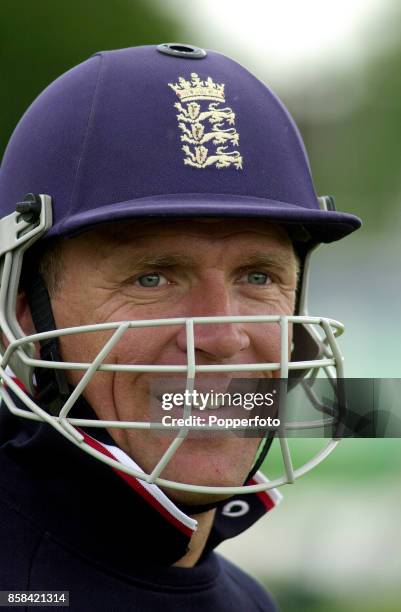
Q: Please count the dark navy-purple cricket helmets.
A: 1